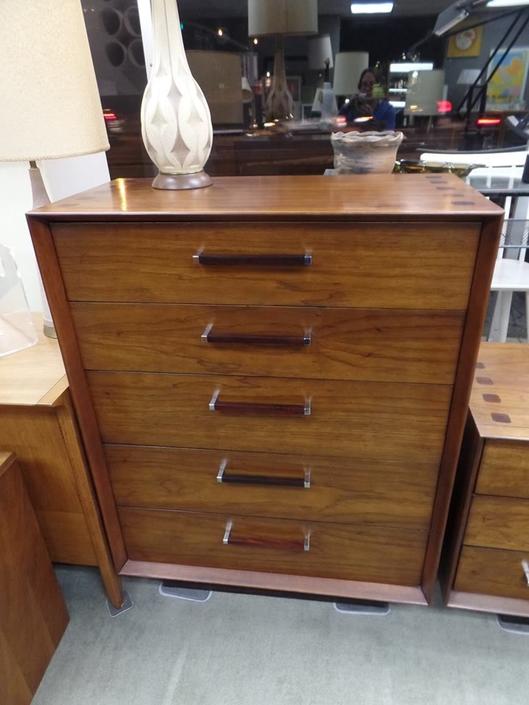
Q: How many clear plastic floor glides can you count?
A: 4